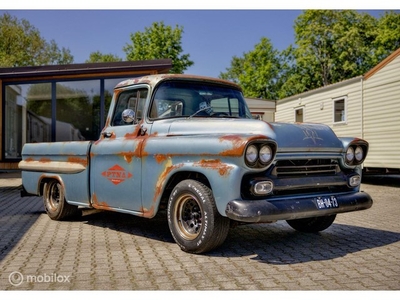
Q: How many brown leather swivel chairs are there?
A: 0